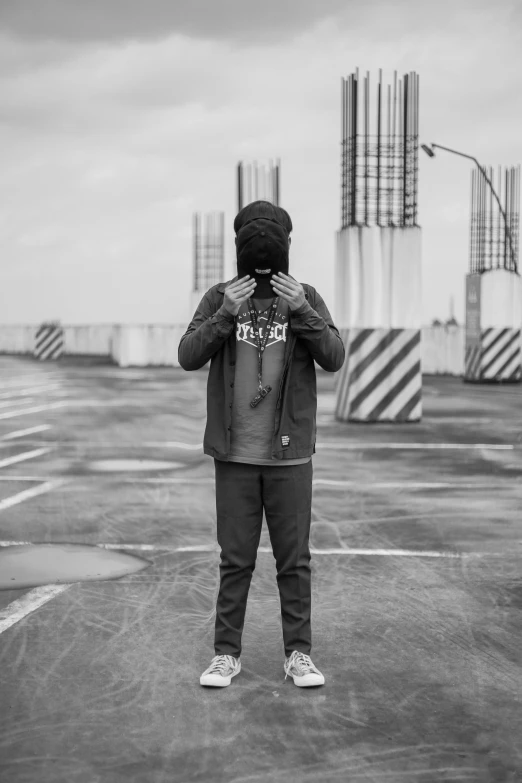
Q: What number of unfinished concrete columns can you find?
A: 4